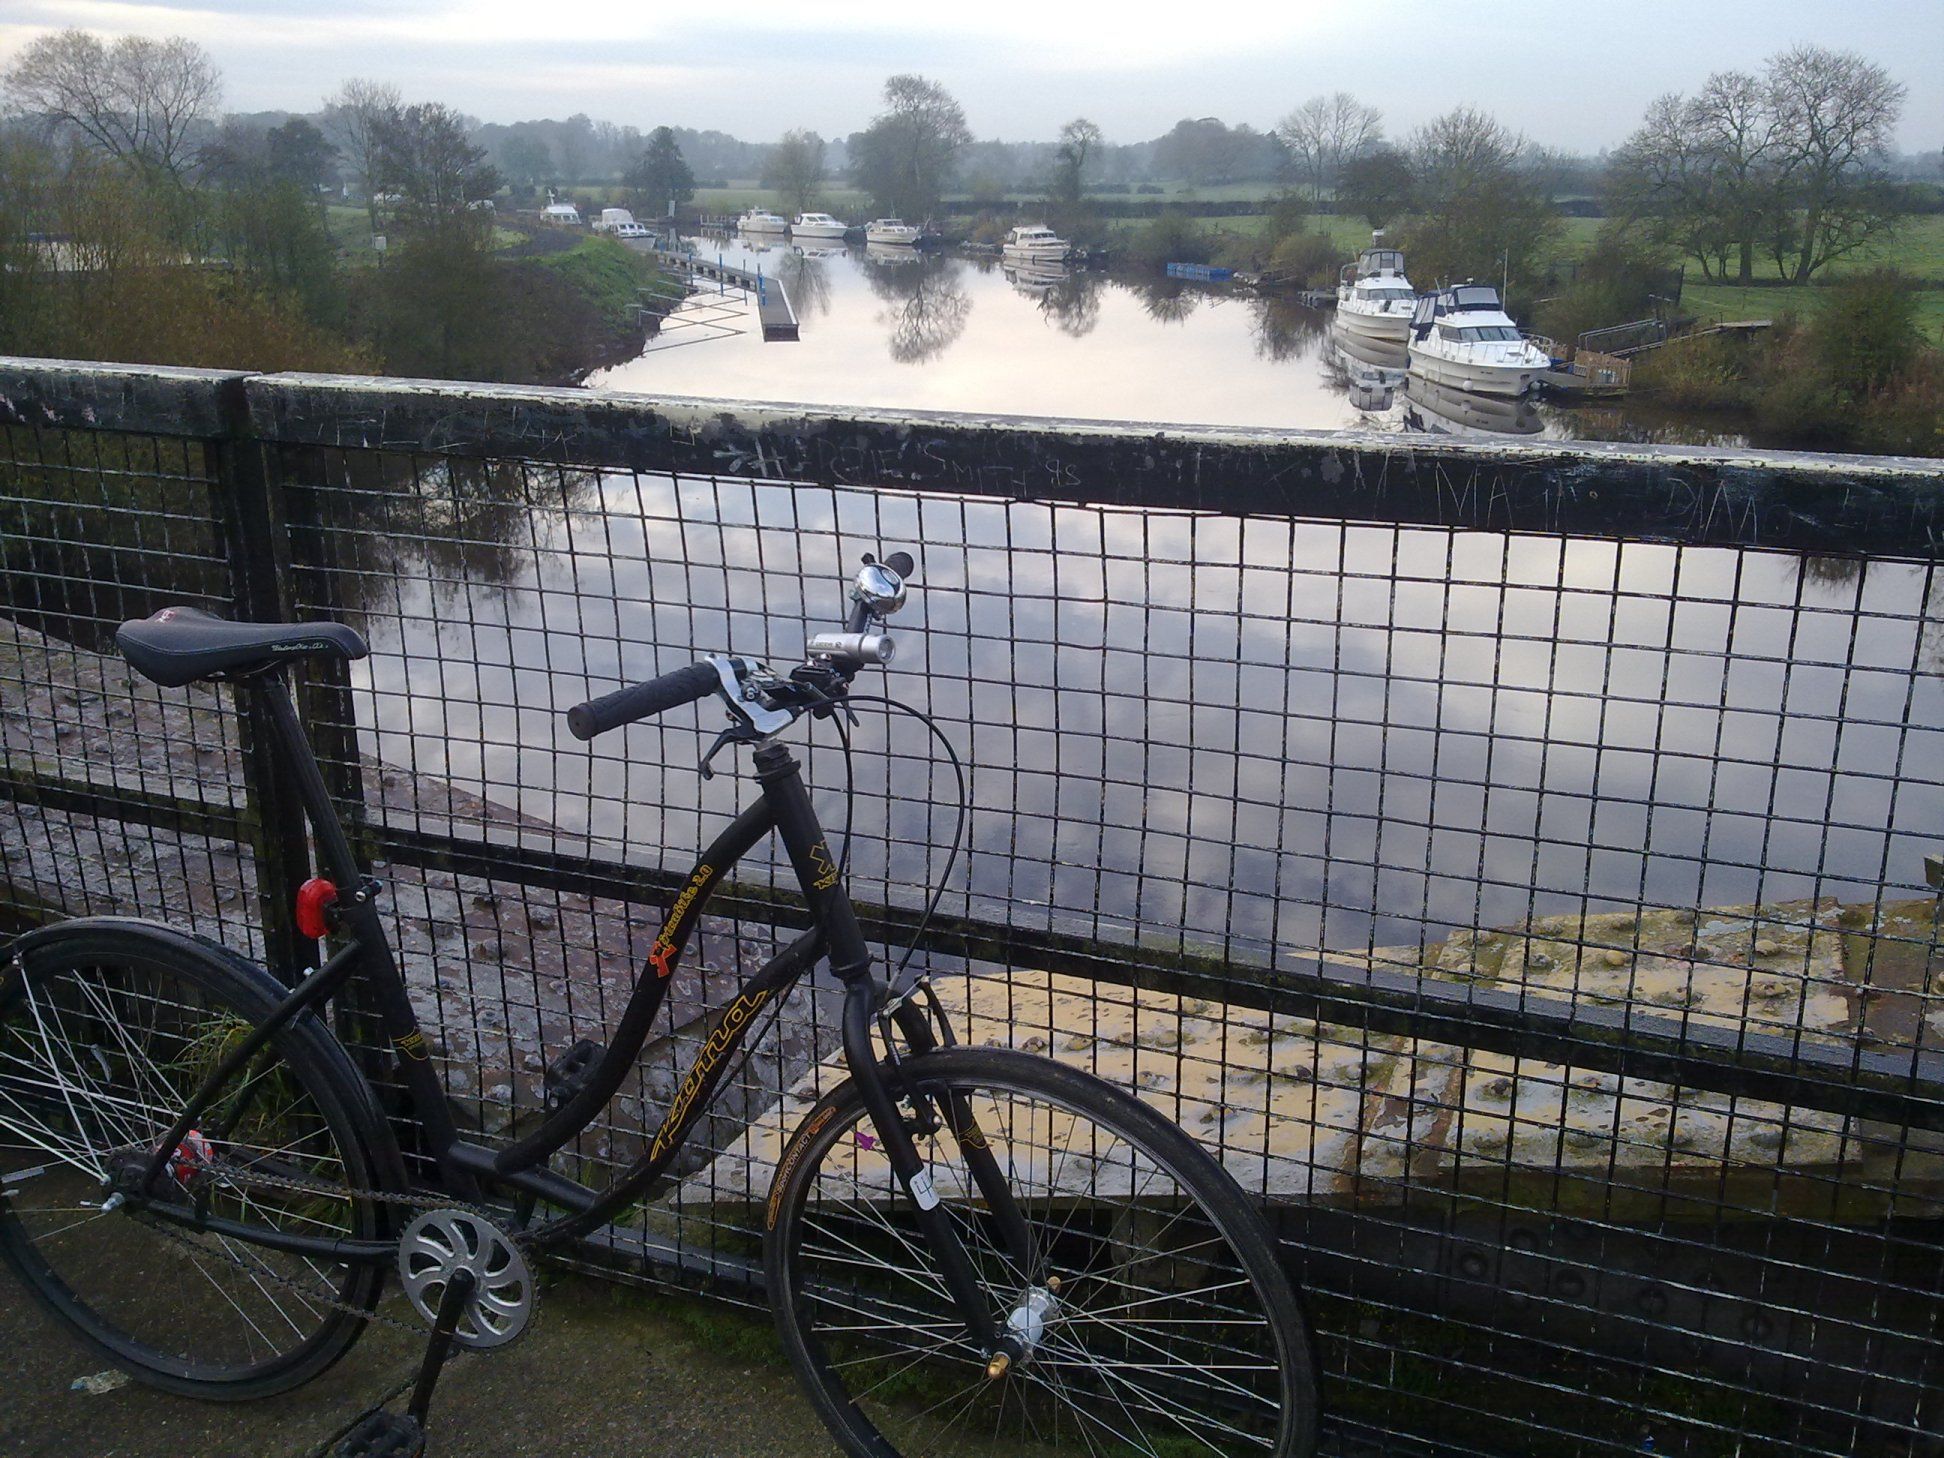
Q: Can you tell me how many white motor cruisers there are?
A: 8